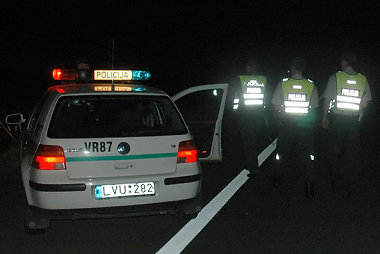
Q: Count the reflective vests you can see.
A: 3